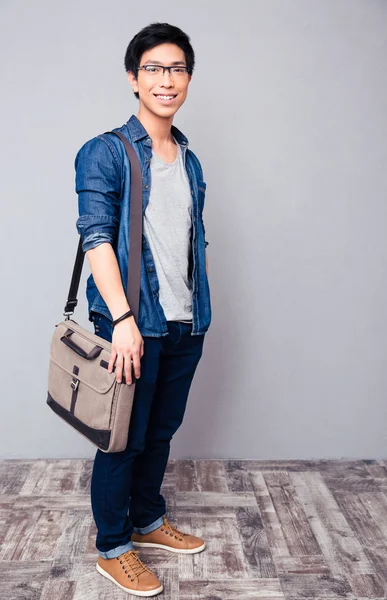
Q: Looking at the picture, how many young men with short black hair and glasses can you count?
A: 1